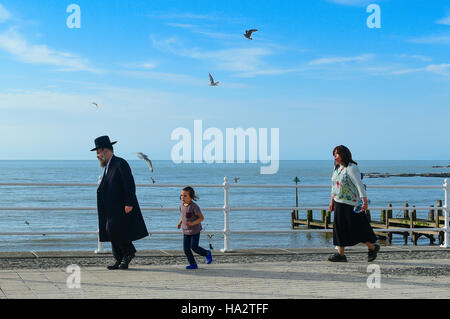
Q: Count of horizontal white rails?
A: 3